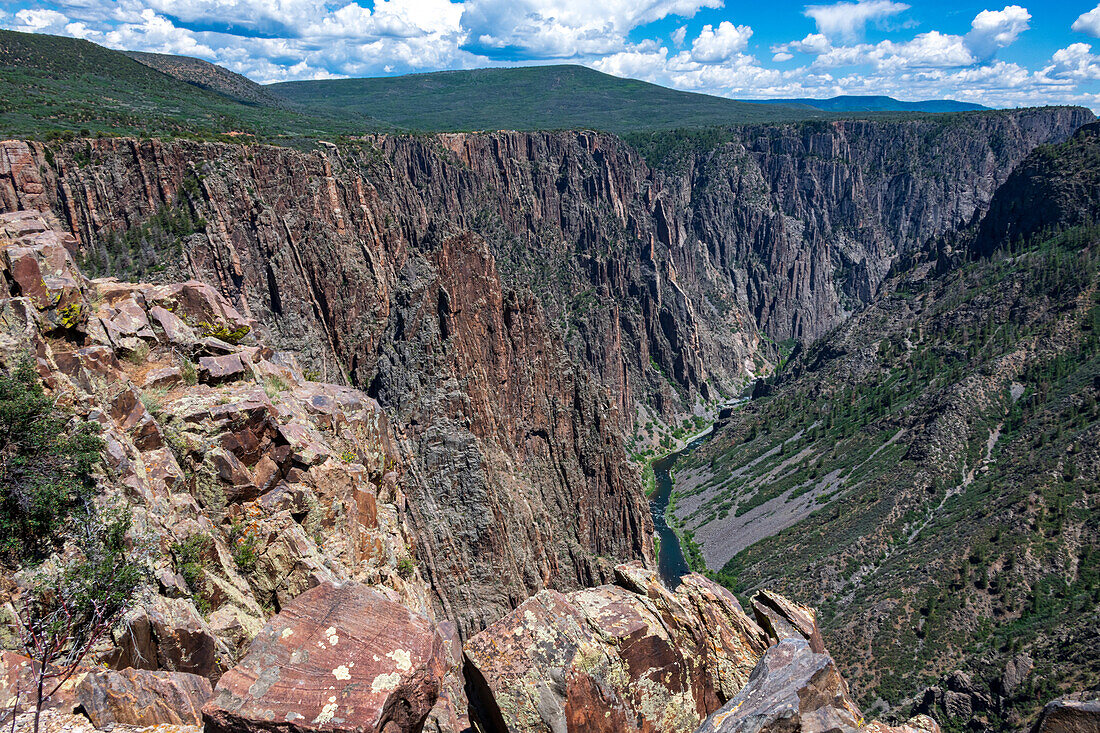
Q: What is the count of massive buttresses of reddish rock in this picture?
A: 1